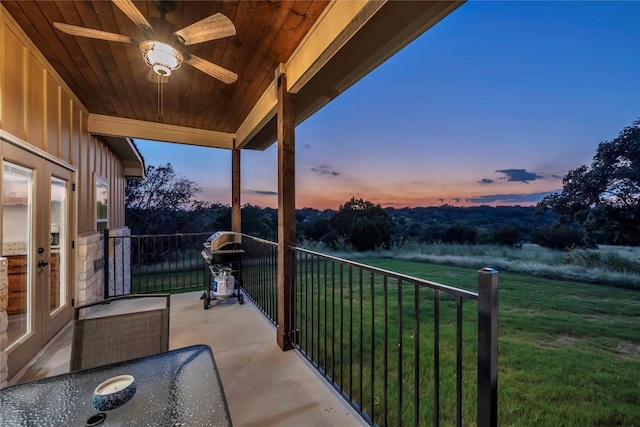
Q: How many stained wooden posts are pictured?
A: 2